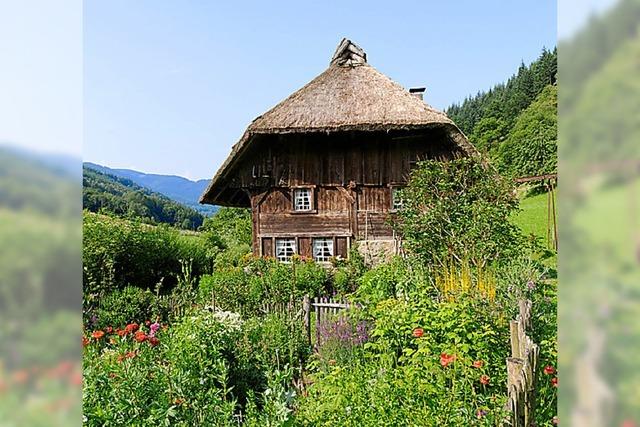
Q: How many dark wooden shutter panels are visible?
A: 3